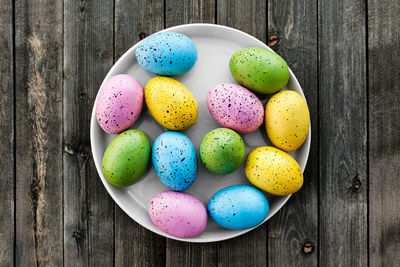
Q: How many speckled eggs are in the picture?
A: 12